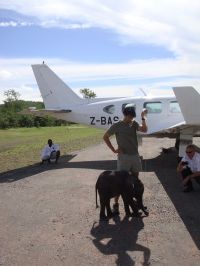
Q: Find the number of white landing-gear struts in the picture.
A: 1